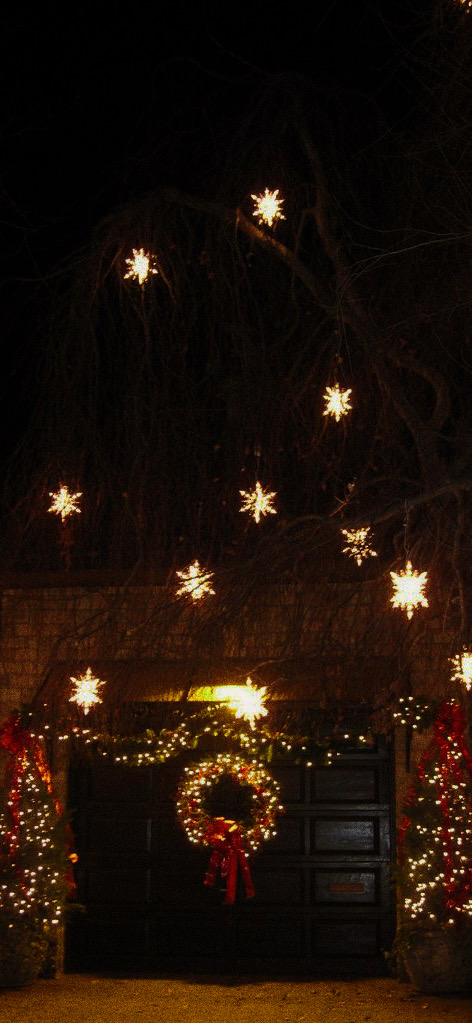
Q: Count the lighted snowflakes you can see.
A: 11